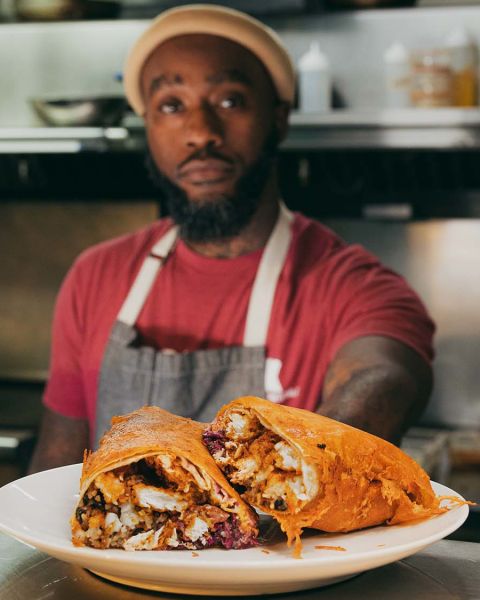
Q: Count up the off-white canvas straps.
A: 2